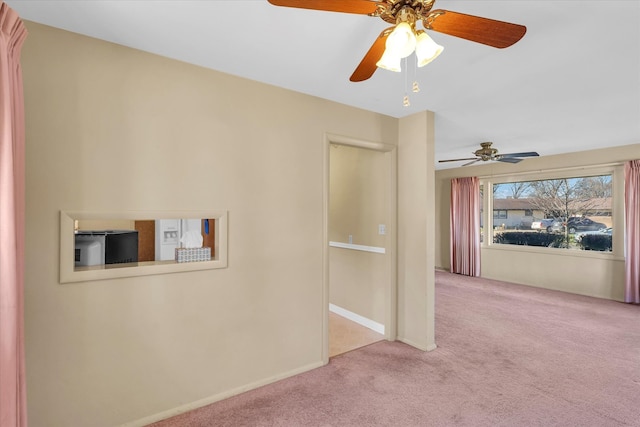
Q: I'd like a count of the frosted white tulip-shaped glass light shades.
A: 3